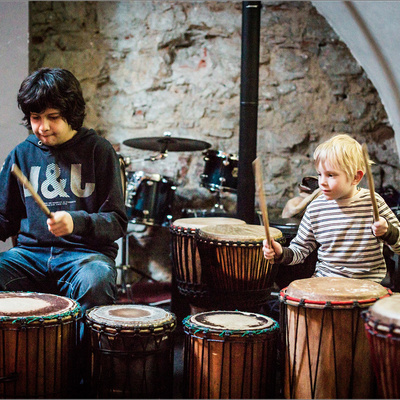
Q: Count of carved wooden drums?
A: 7